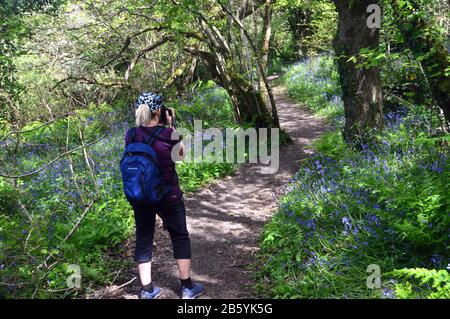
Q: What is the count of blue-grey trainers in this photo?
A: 2